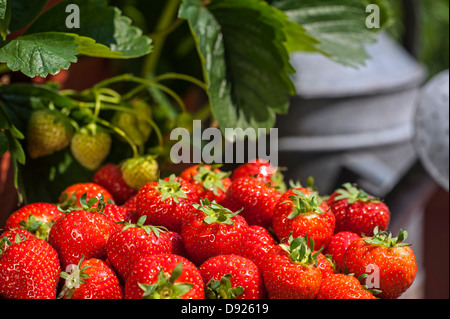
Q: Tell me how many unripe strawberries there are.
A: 4